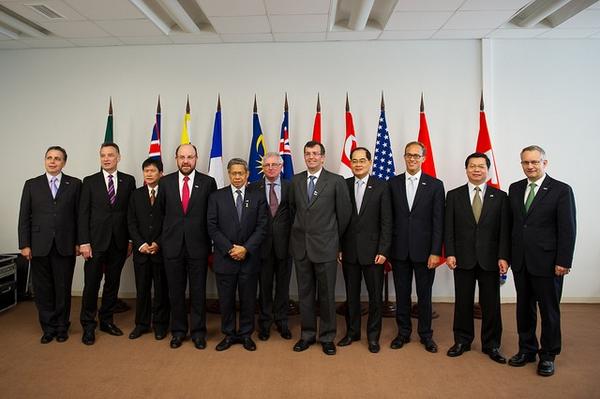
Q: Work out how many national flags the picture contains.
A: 11